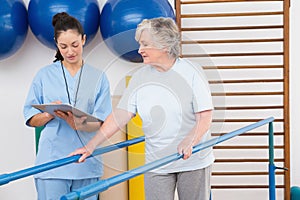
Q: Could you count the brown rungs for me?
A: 15